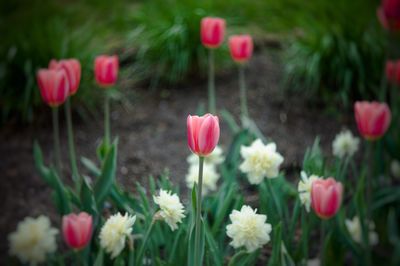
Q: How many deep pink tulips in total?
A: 11